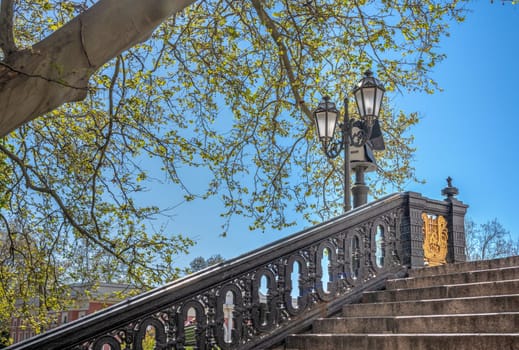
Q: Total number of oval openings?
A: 9